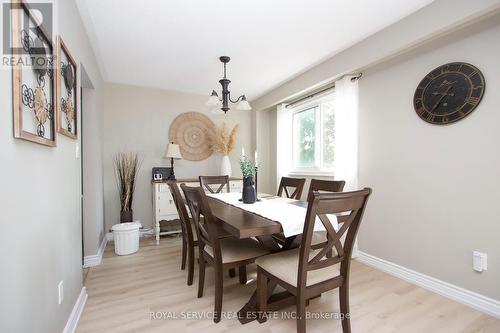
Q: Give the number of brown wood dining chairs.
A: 6